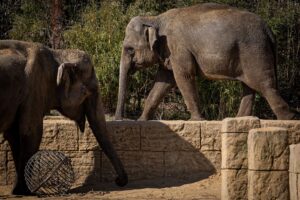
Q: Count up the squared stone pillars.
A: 3